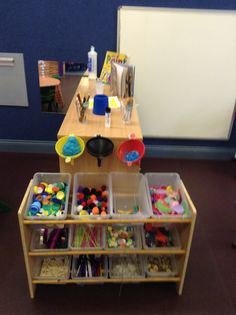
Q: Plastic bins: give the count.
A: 12